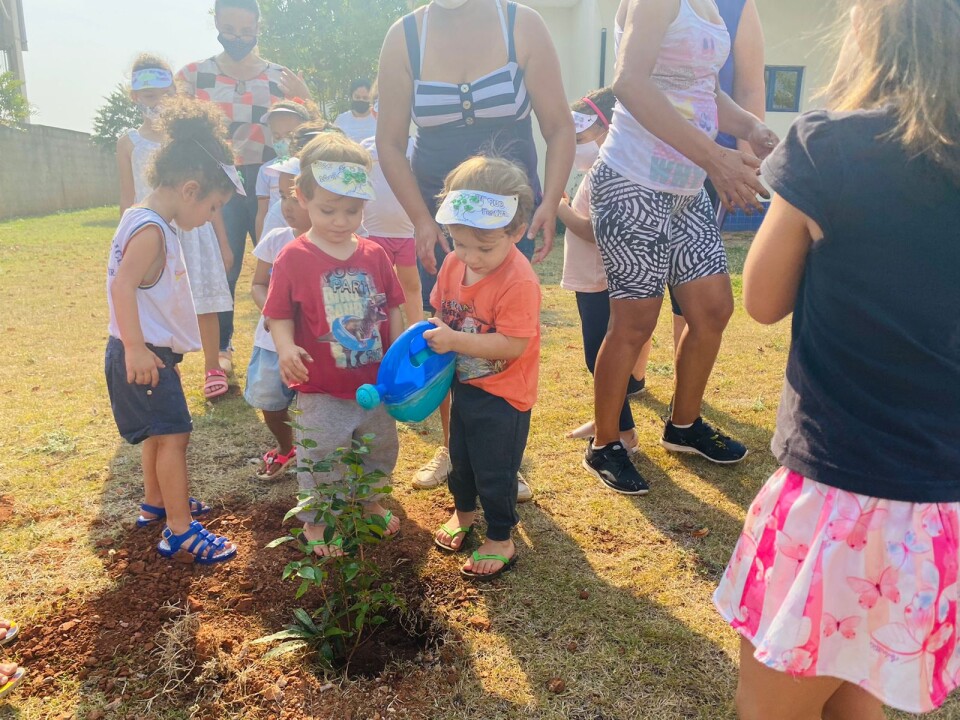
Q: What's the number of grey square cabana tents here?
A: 0